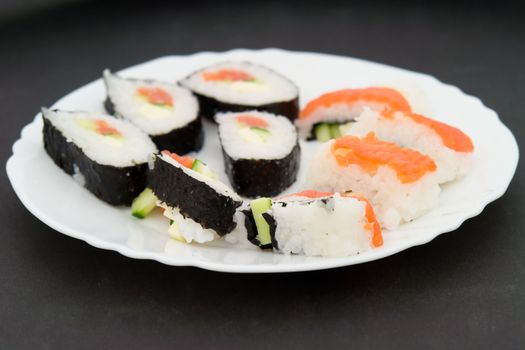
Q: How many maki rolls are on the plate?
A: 5